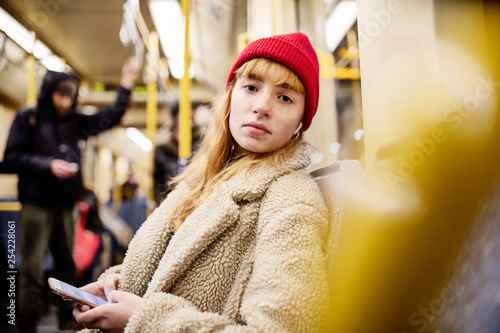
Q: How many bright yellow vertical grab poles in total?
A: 3